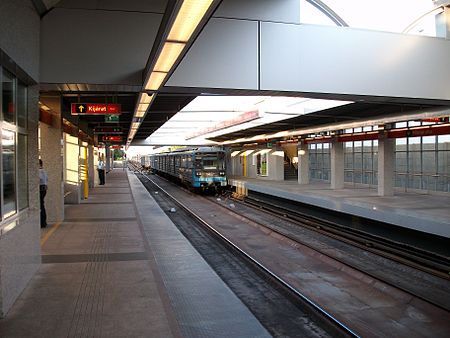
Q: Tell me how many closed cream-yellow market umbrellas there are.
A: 0